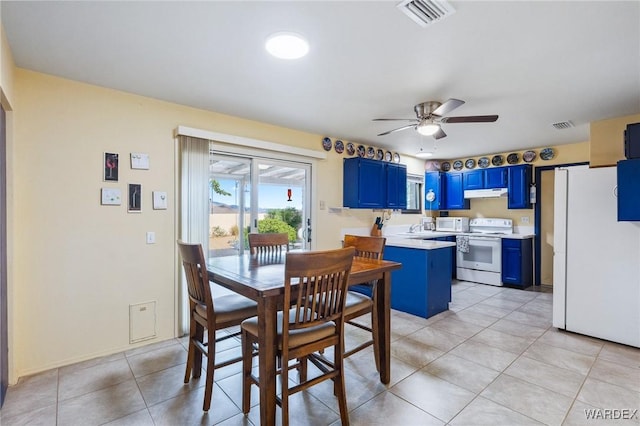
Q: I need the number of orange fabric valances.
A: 0